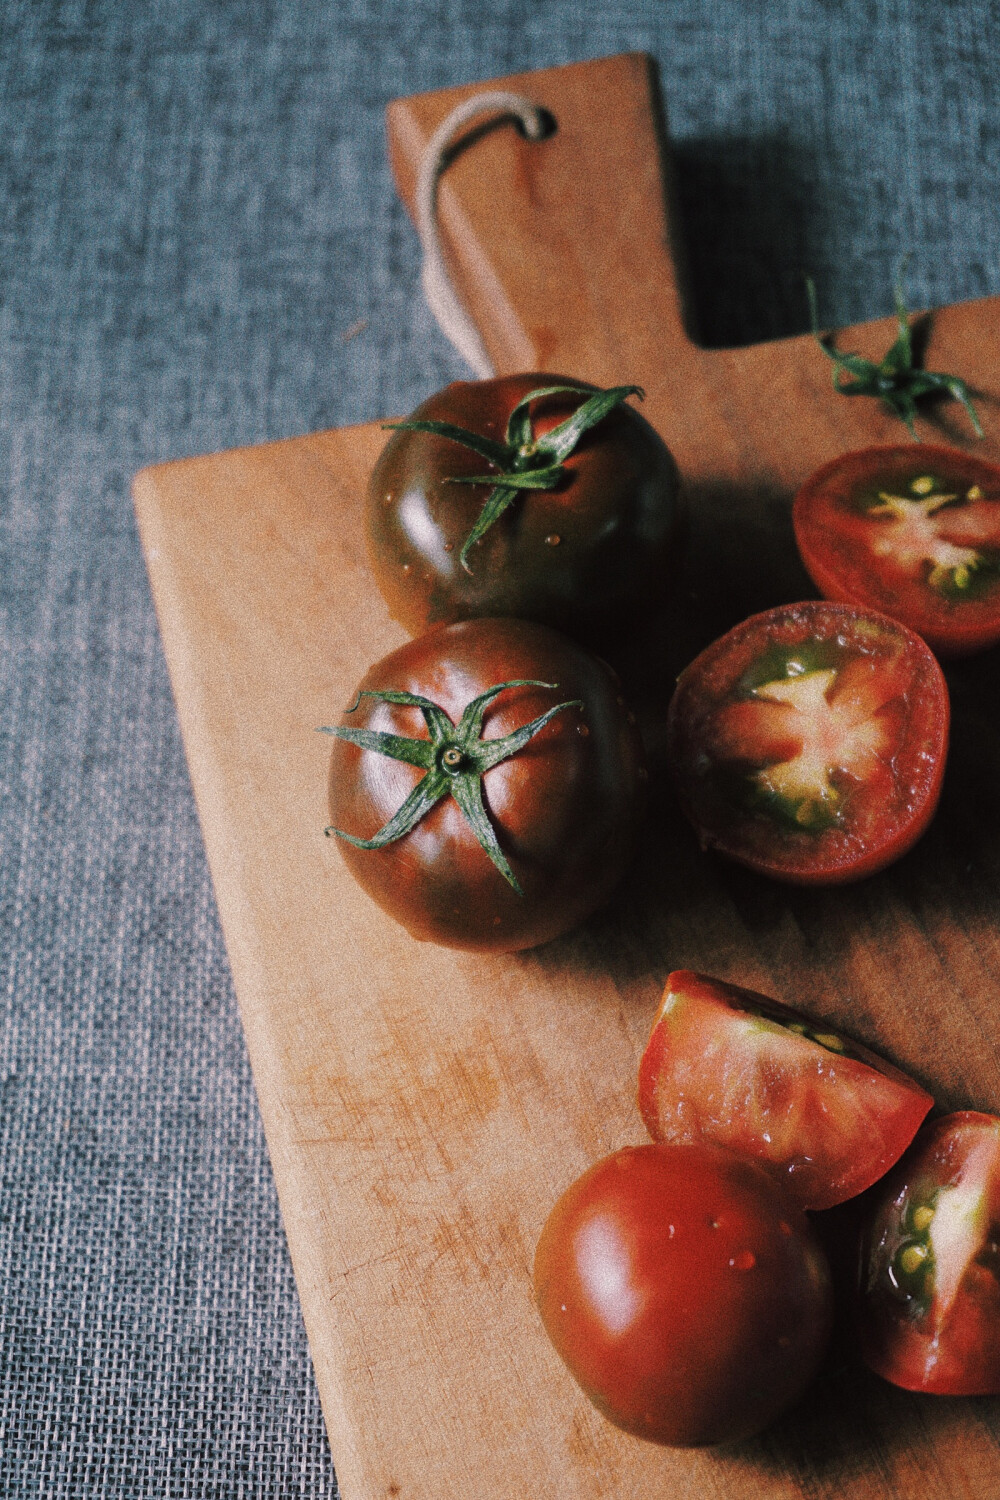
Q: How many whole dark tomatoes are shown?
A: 2